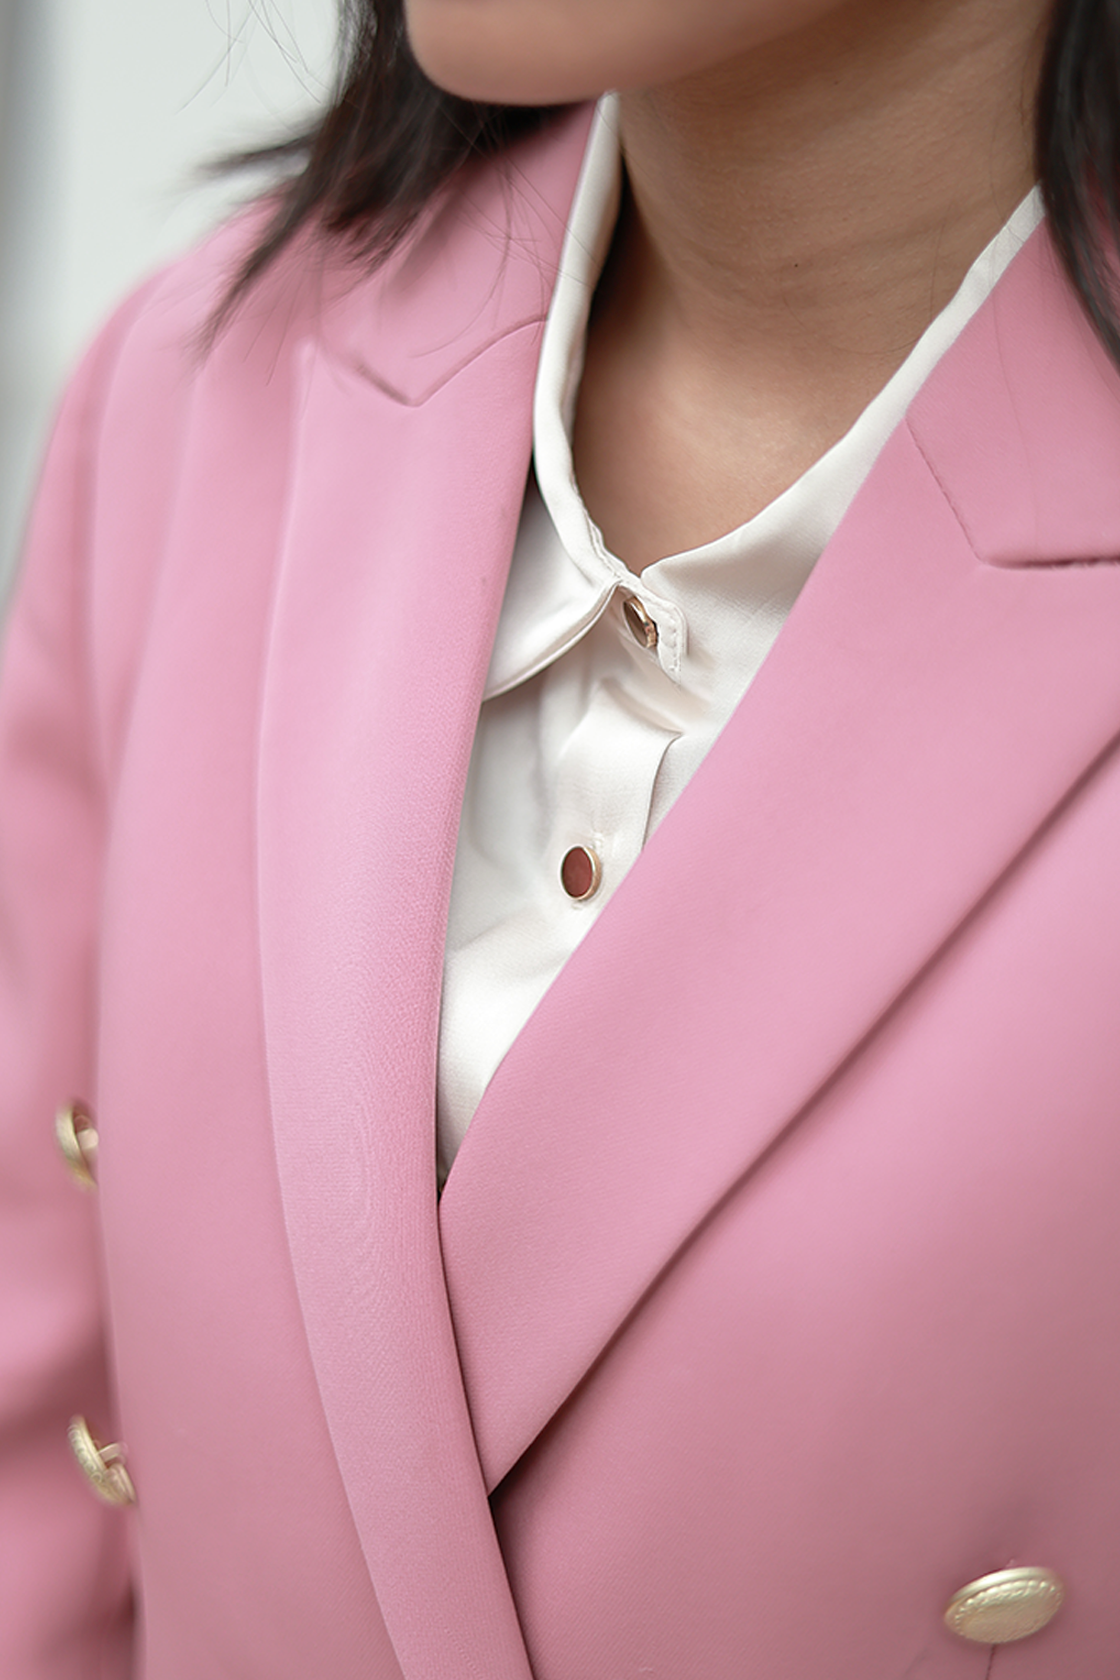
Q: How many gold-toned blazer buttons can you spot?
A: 3